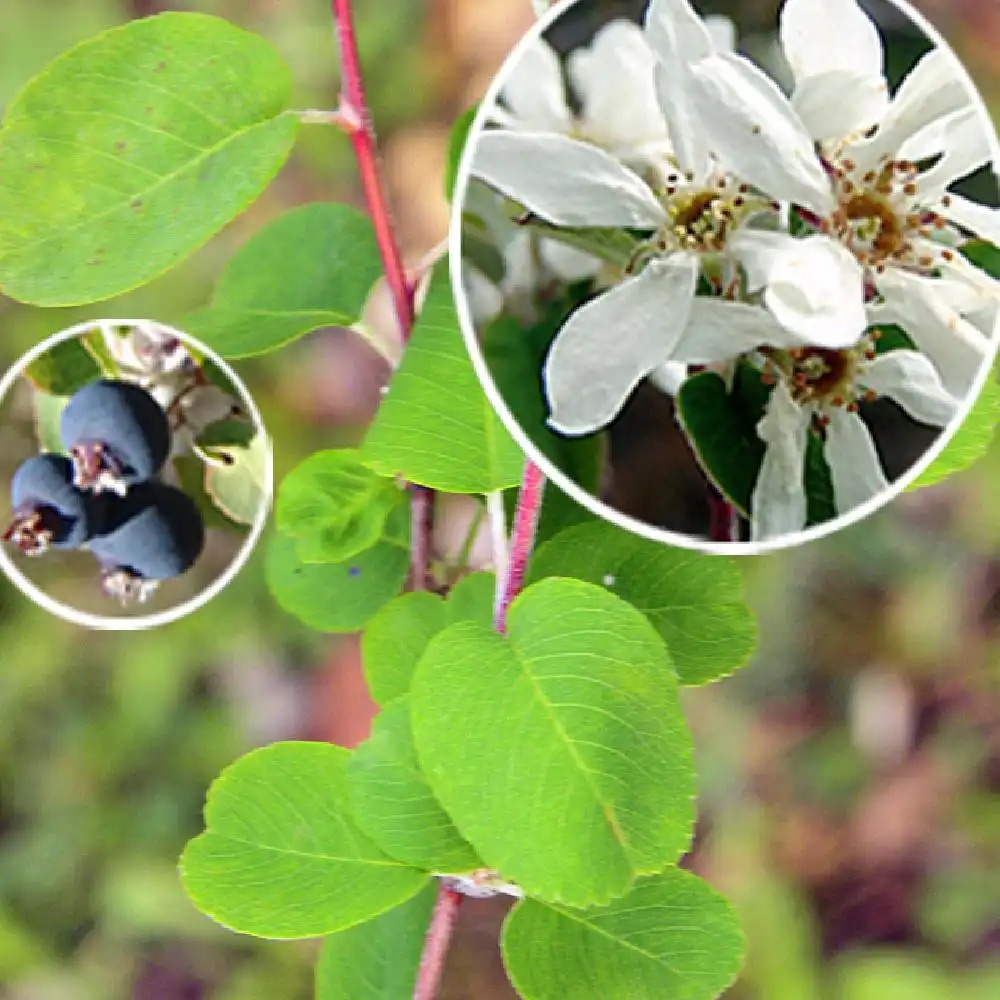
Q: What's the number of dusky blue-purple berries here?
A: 3